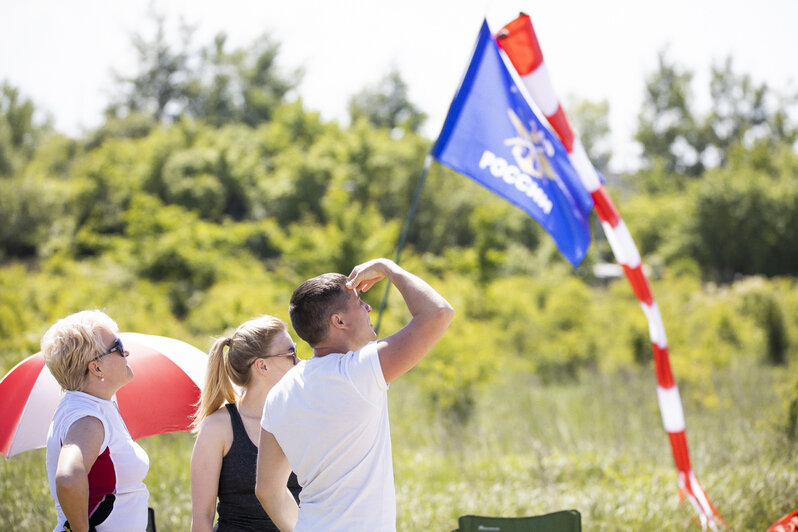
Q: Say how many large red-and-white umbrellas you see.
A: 1